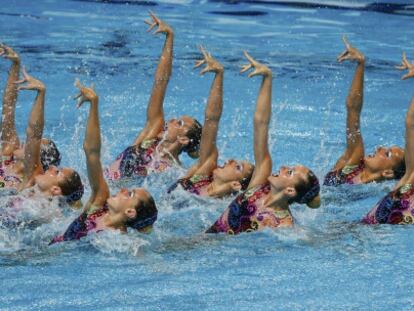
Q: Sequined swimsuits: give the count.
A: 8